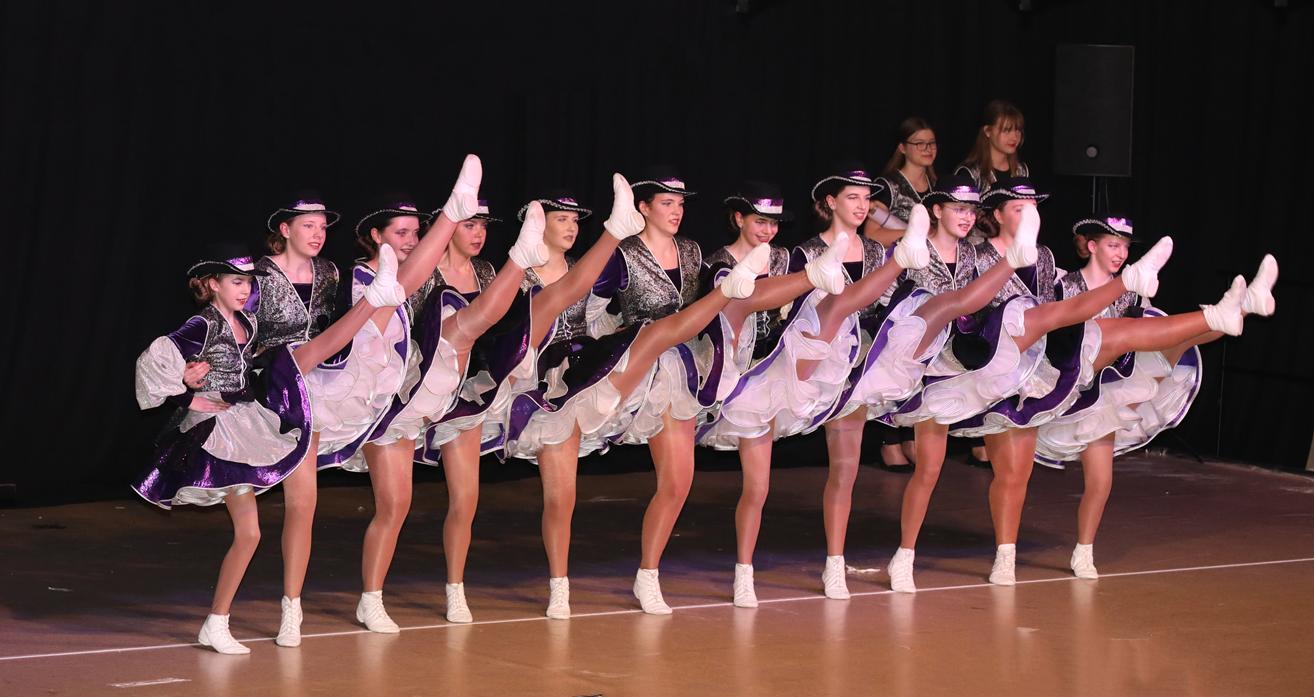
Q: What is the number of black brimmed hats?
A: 11